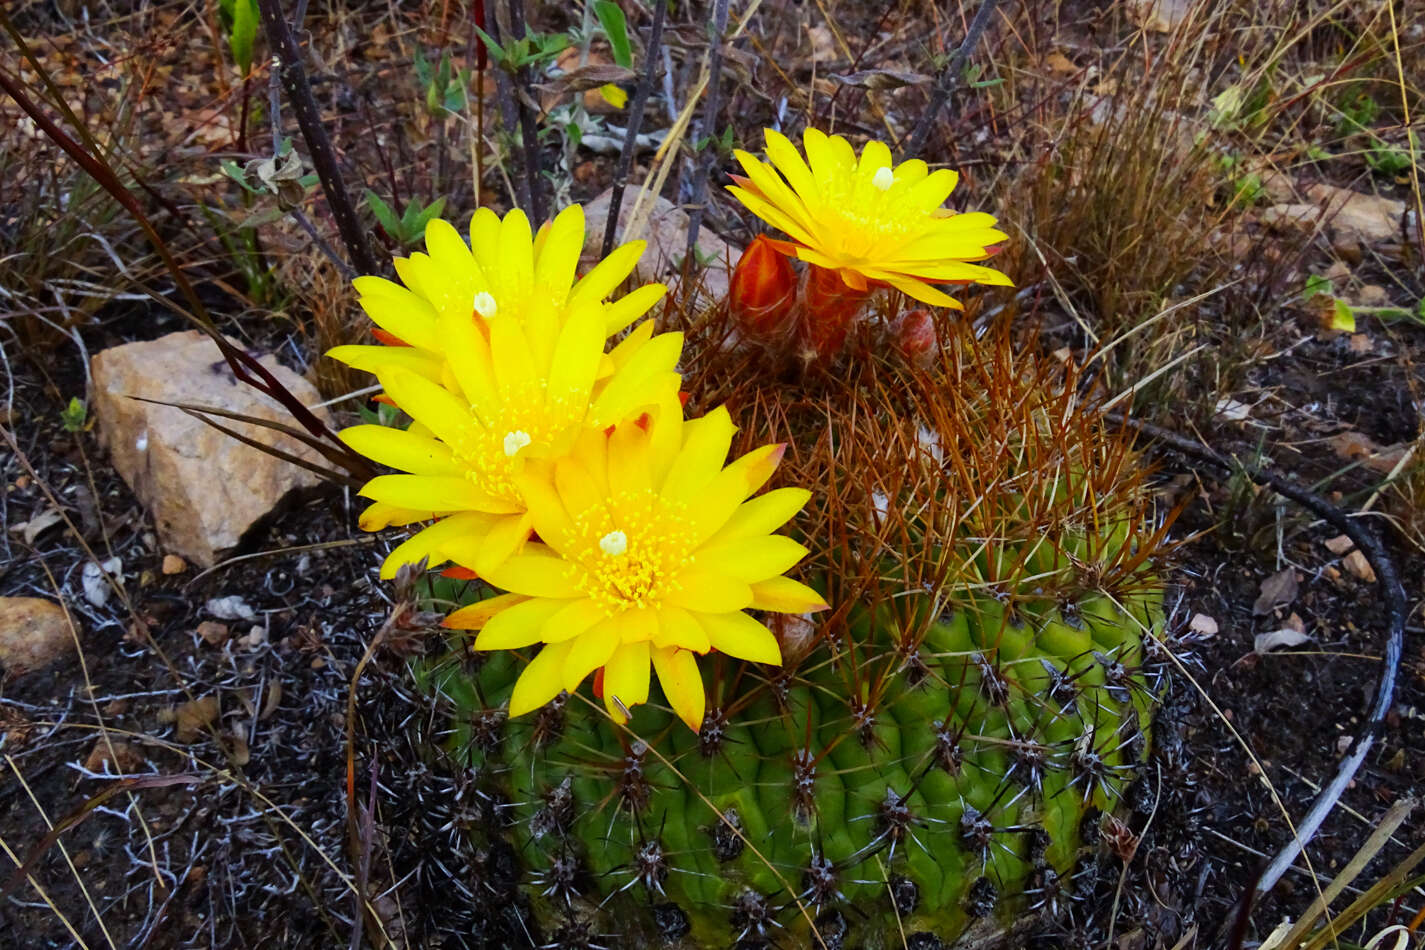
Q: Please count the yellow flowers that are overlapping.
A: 3